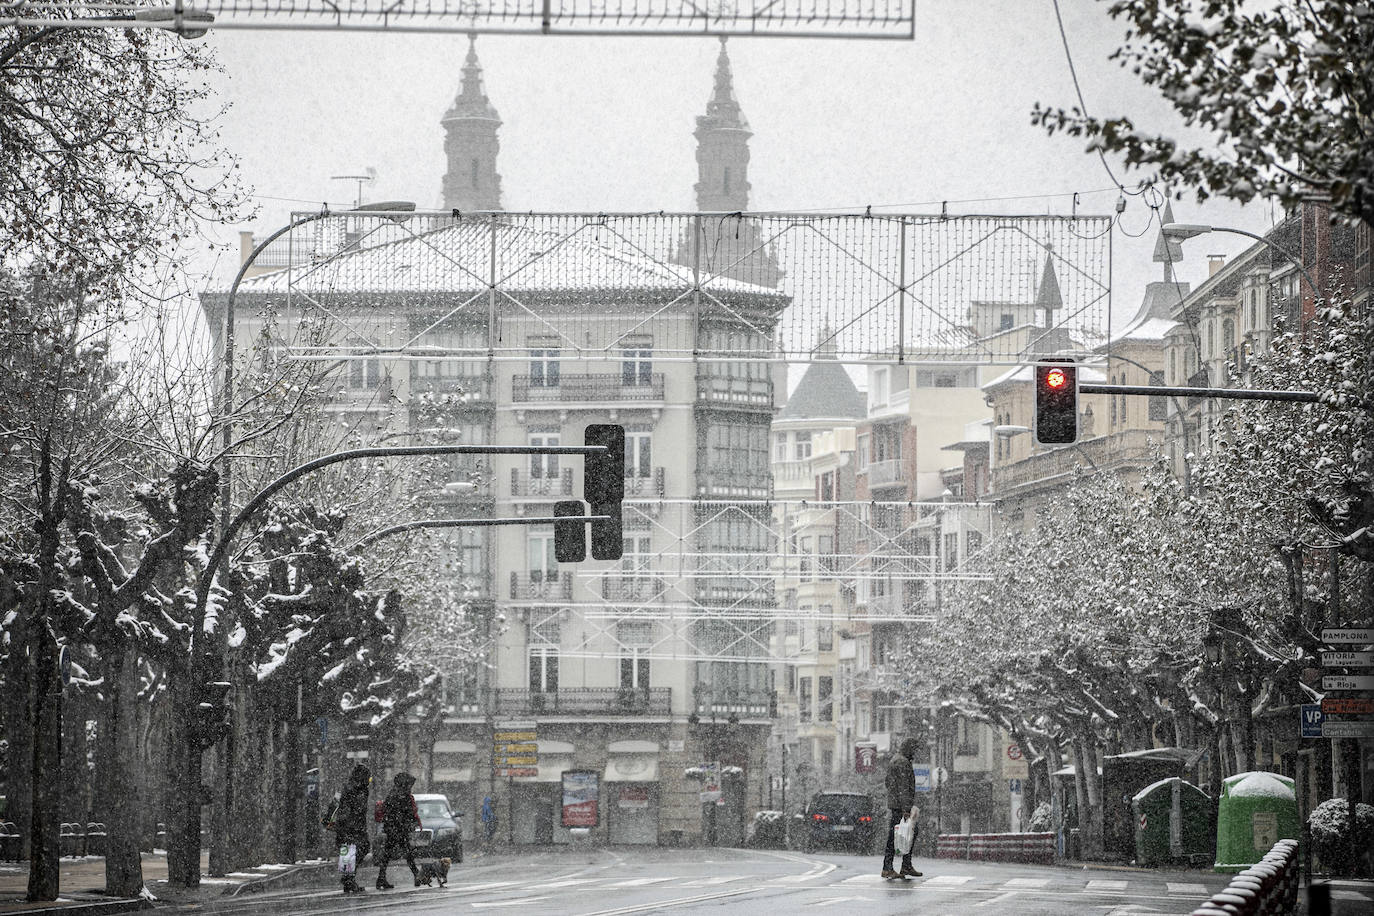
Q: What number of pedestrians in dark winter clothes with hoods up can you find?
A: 3